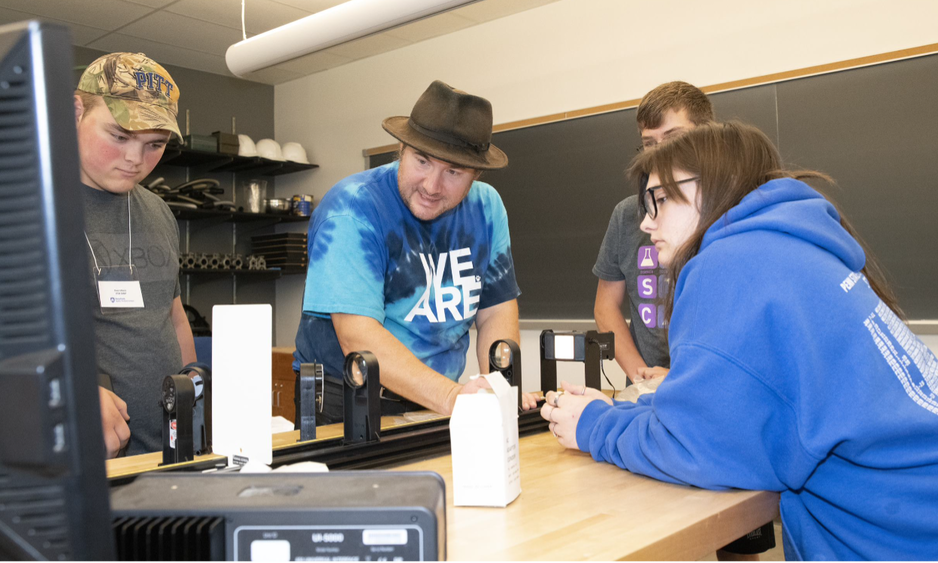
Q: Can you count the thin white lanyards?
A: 1